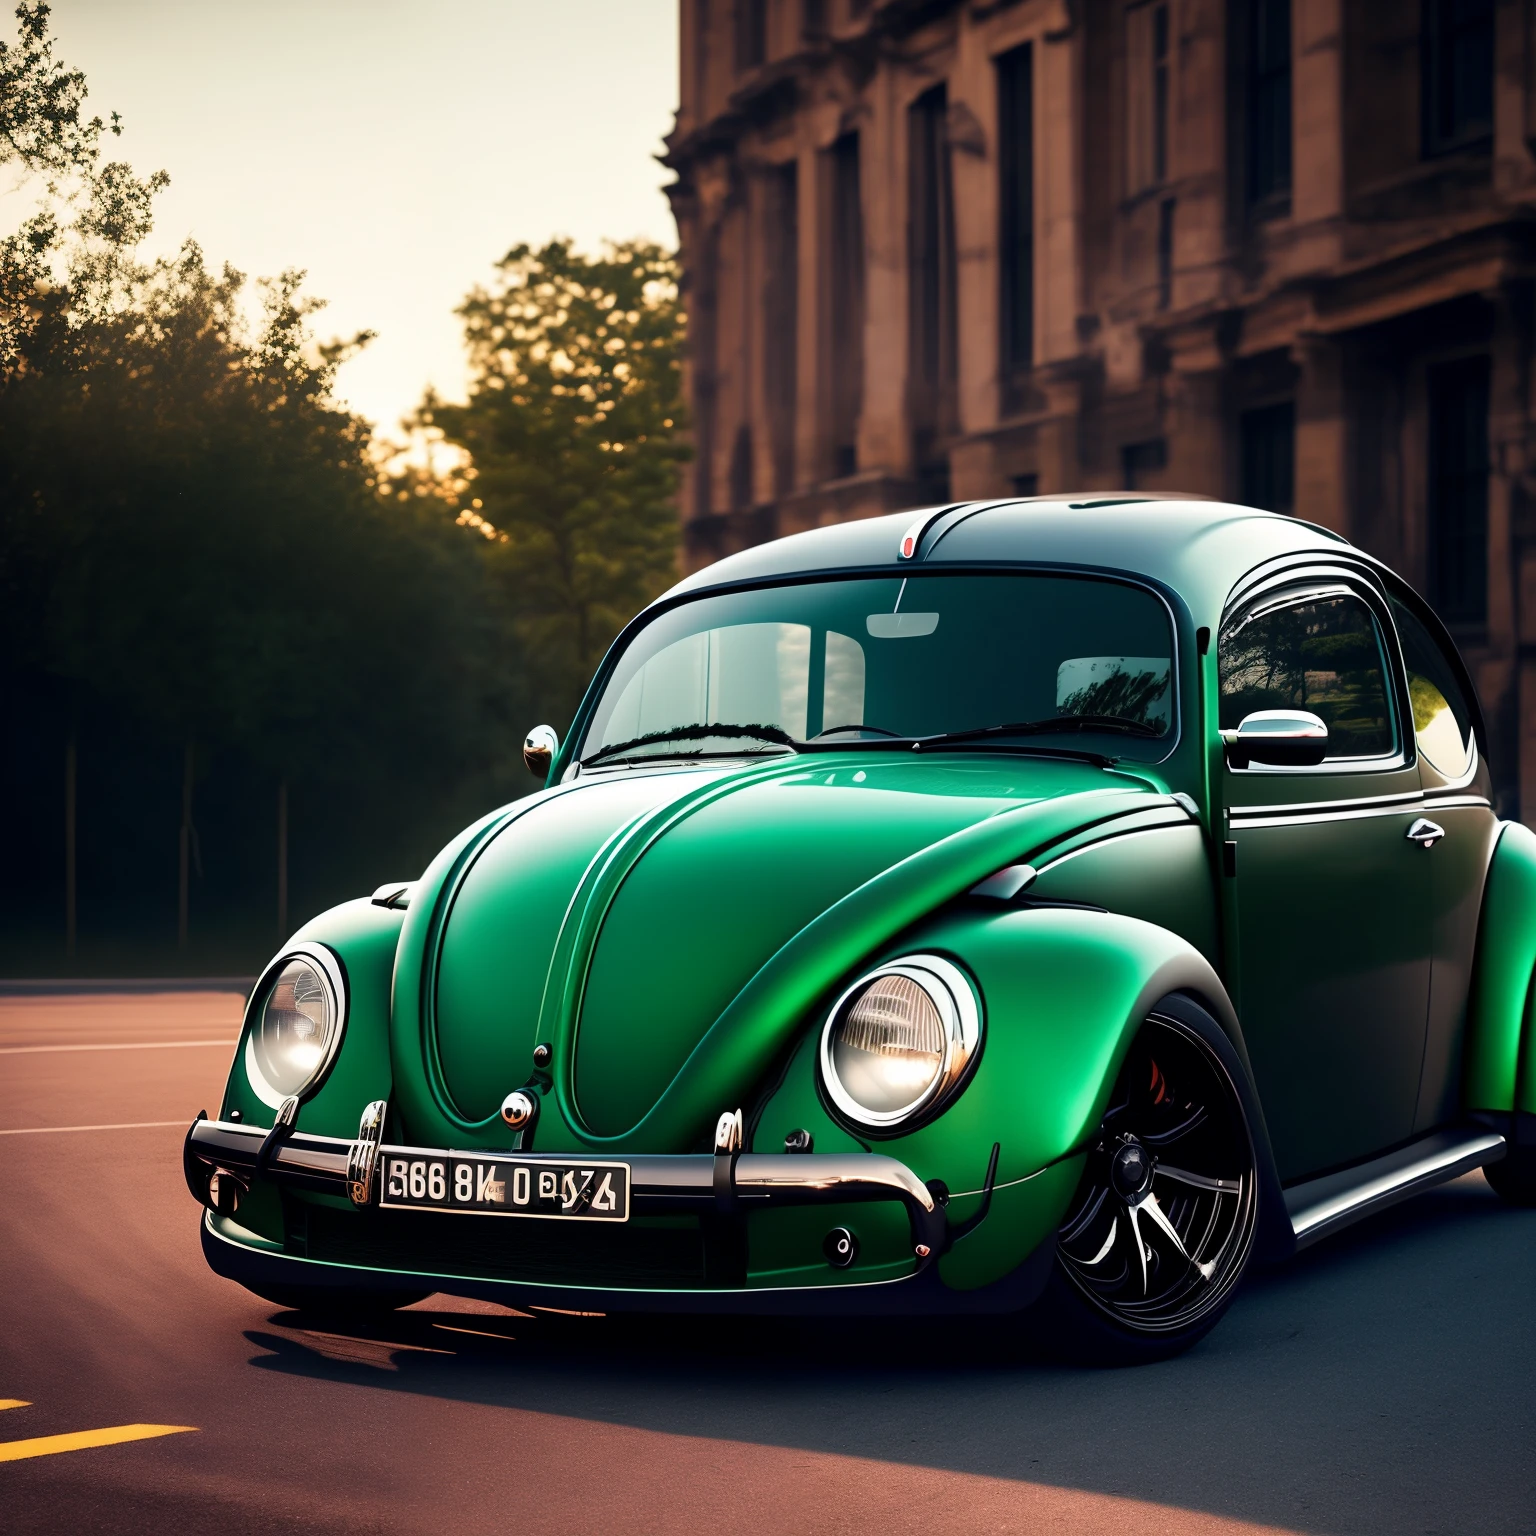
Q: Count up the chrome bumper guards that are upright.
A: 3